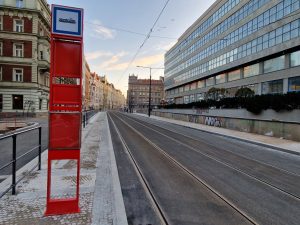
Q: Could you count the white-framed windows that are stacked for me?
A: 3